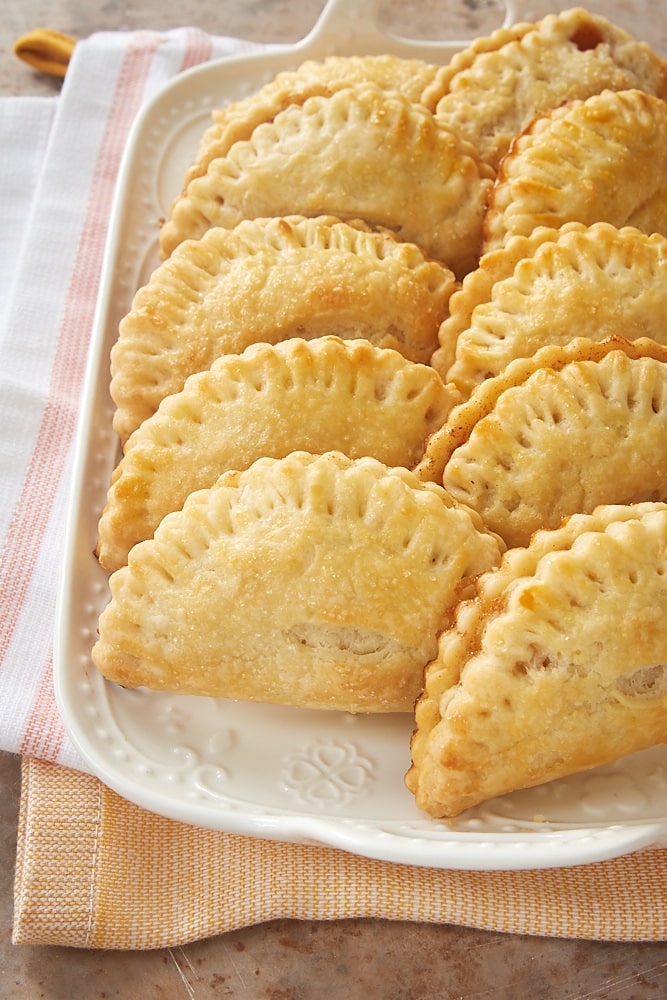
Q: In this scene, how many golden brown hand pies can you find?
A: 10